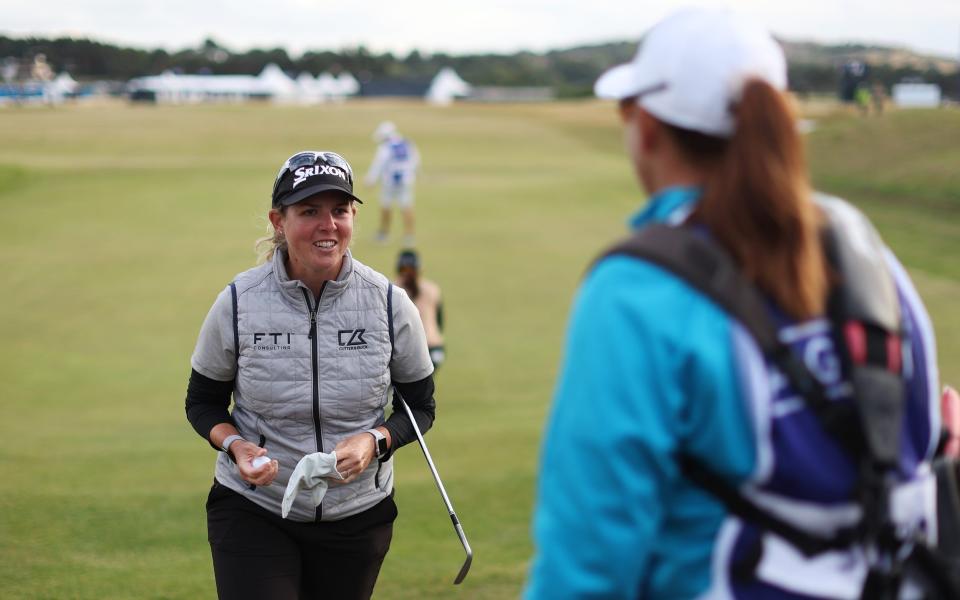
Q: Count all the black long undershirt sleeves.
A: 2